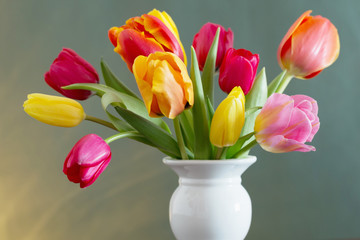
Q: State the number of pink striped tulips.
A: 1